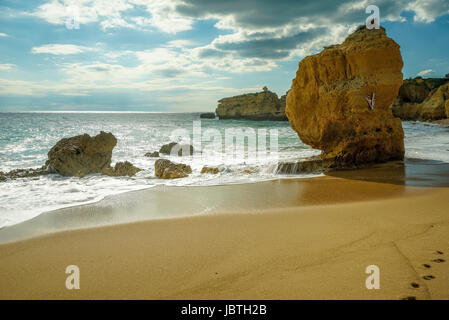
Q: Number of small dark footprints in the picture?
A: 6